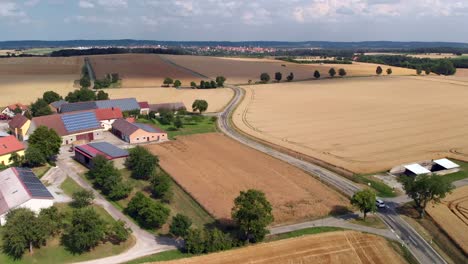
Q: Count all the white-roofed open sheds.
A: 2